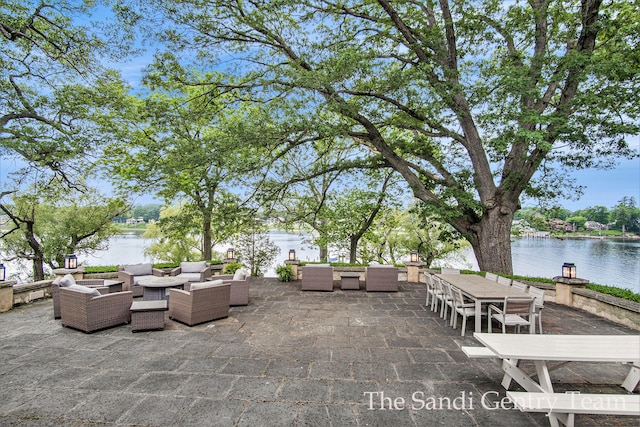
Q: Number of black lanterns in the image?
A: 6